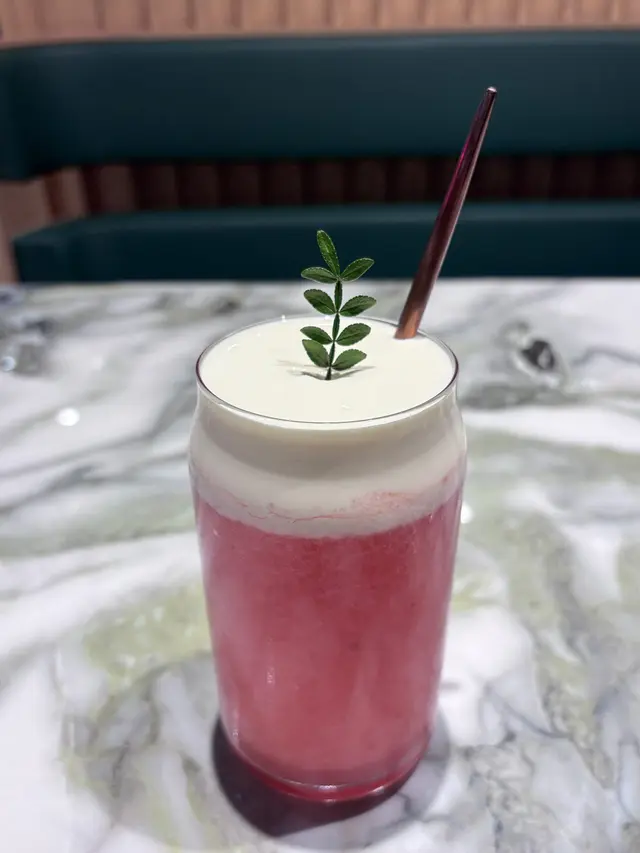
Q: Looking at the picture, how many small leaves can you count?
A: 9